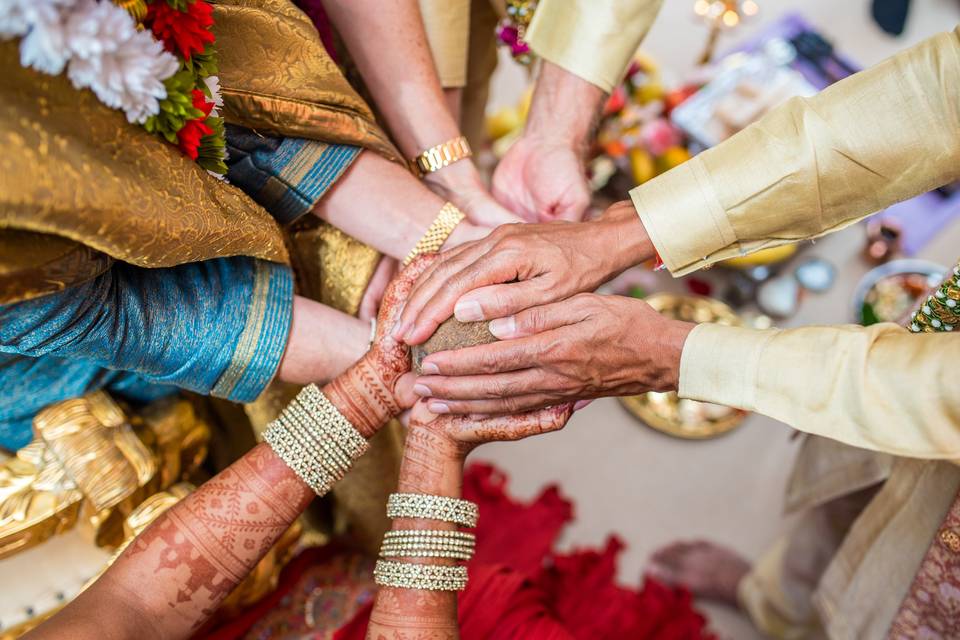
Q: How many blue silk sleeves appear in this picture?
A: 2